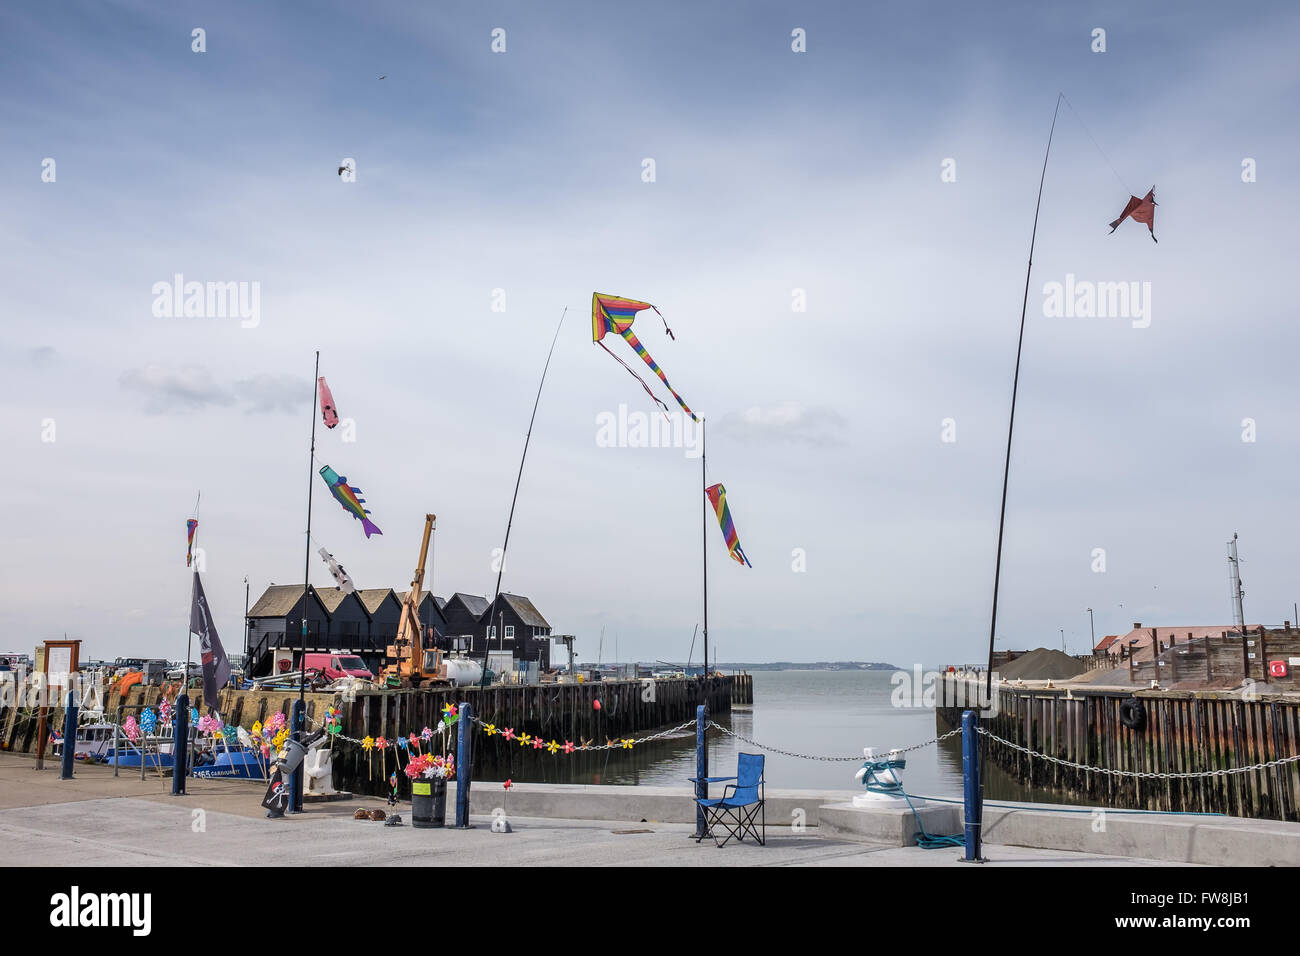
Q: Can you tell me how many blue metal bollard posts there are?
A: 6